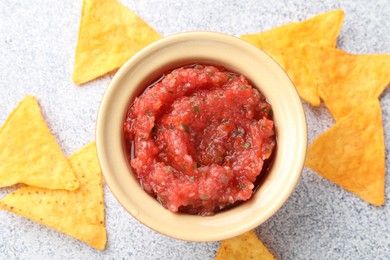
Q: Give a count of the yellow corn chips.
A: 7